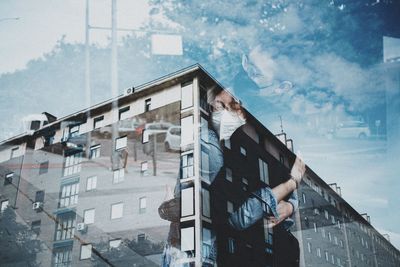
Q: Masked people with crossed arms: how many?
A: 1